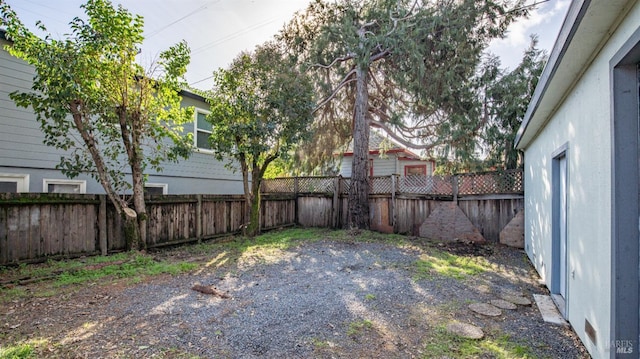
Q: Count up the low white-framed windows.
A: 3